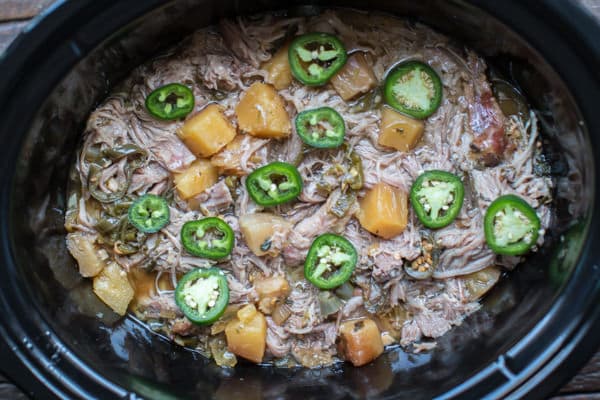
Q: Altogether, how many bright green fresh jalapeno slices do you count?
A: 11